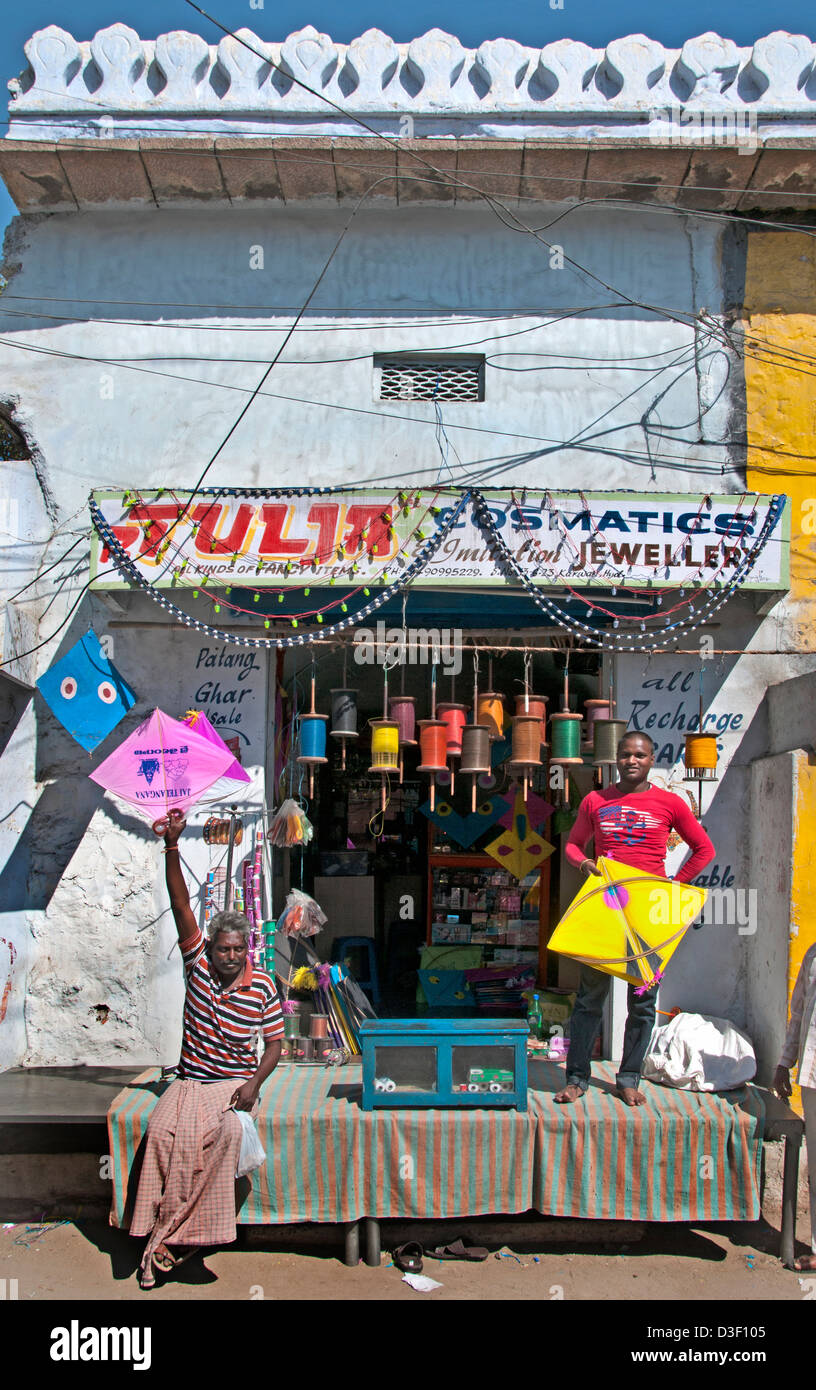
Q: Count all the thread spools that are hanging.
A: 14